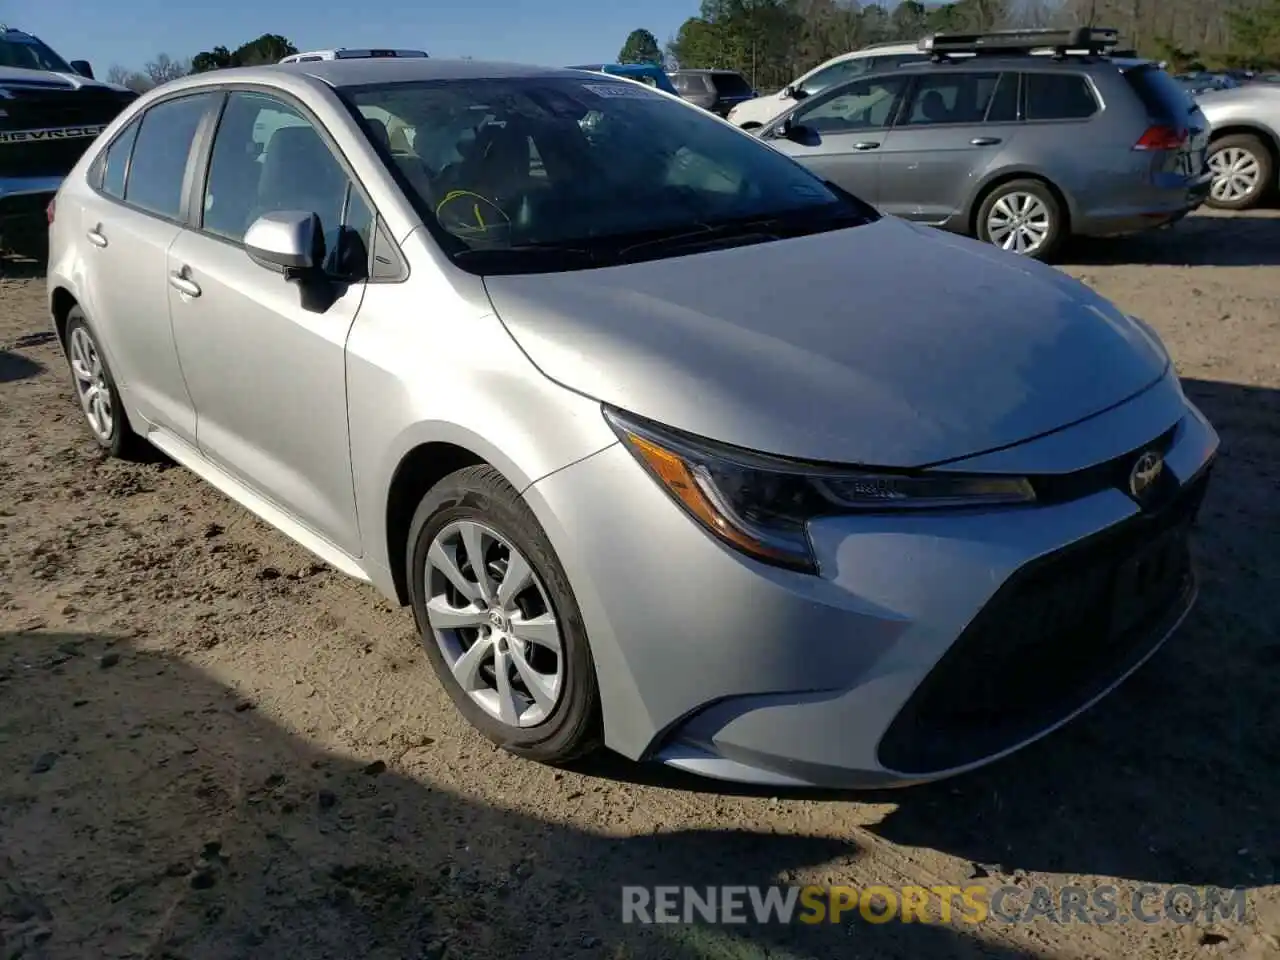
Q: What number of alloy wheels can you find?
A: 4